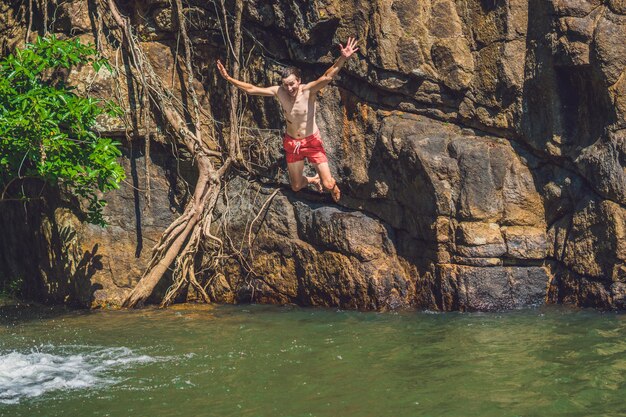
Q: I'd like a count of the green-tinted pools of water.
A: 1